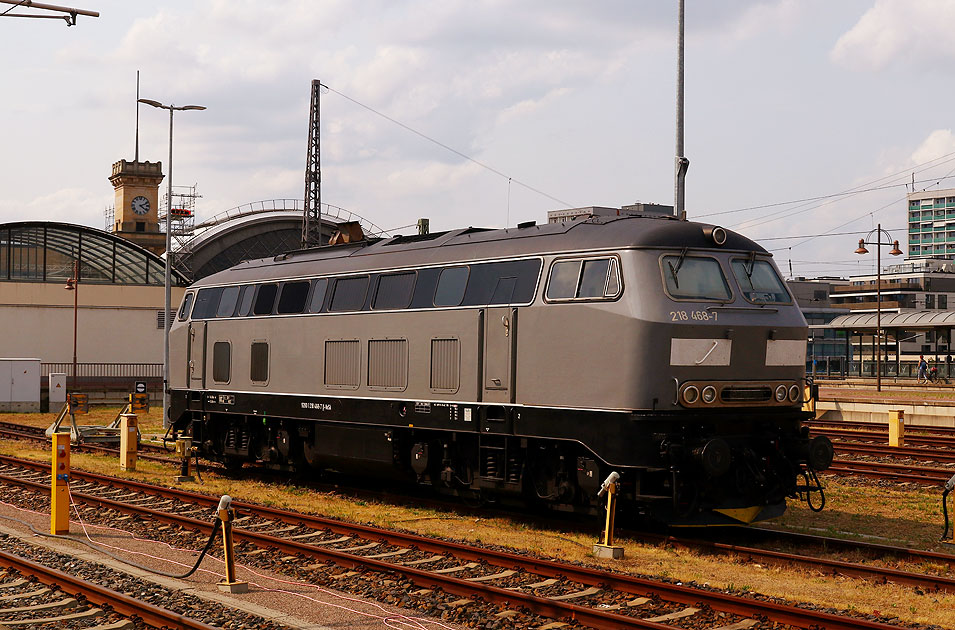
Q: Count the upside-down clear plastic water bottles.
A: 0